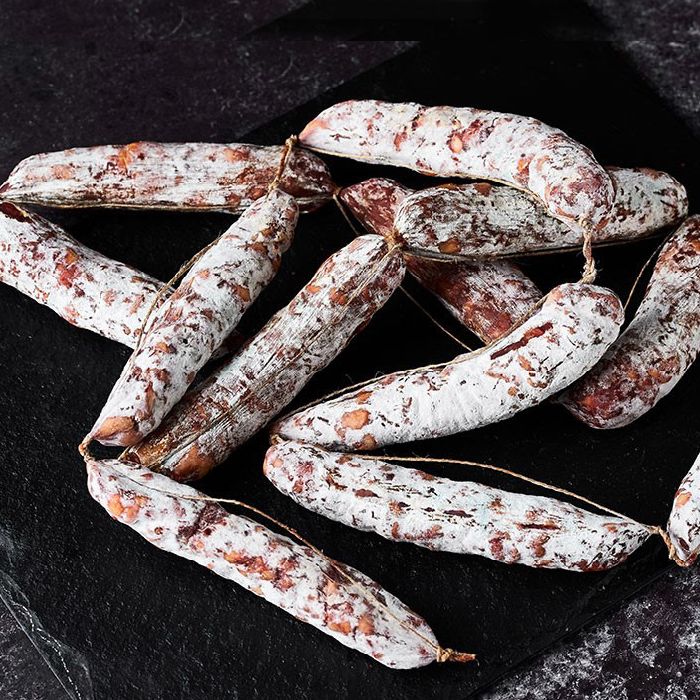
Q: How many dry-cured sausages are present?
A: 12